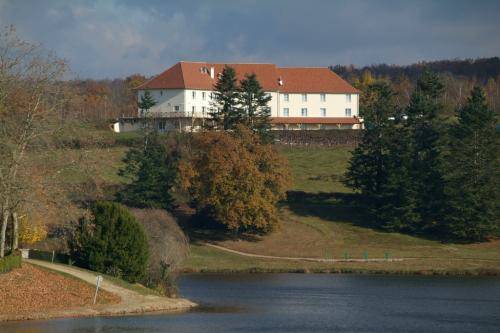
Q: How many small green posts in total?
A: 4